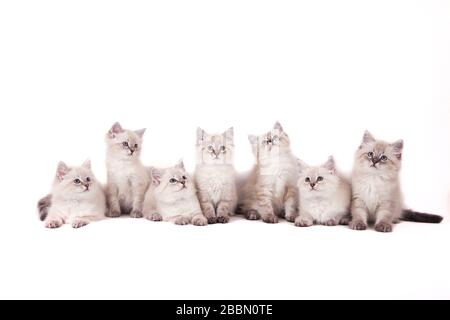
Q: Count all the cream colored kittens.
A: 7